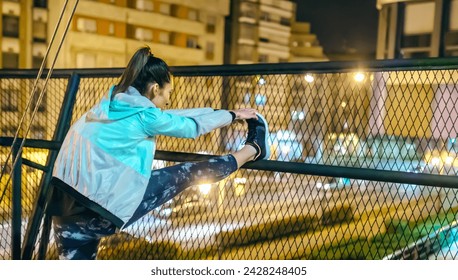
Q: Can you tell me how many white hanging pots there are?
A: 0